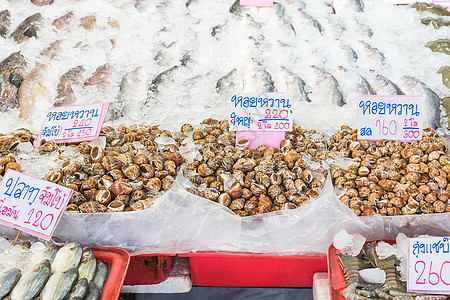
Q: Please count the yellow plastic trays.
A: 0